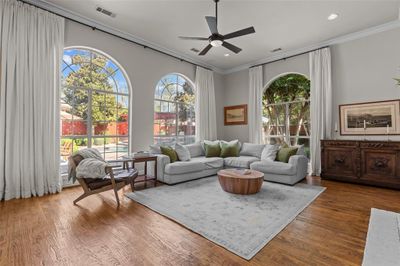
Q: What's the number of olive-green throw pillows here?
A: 4